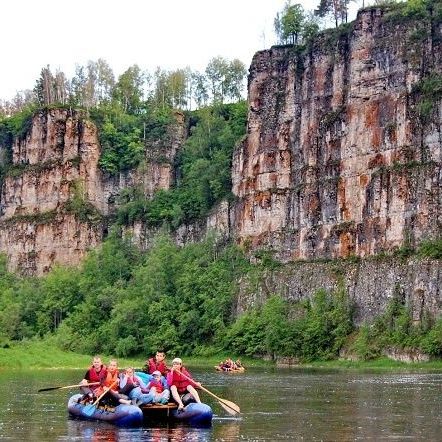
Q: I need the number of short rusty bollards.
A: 0